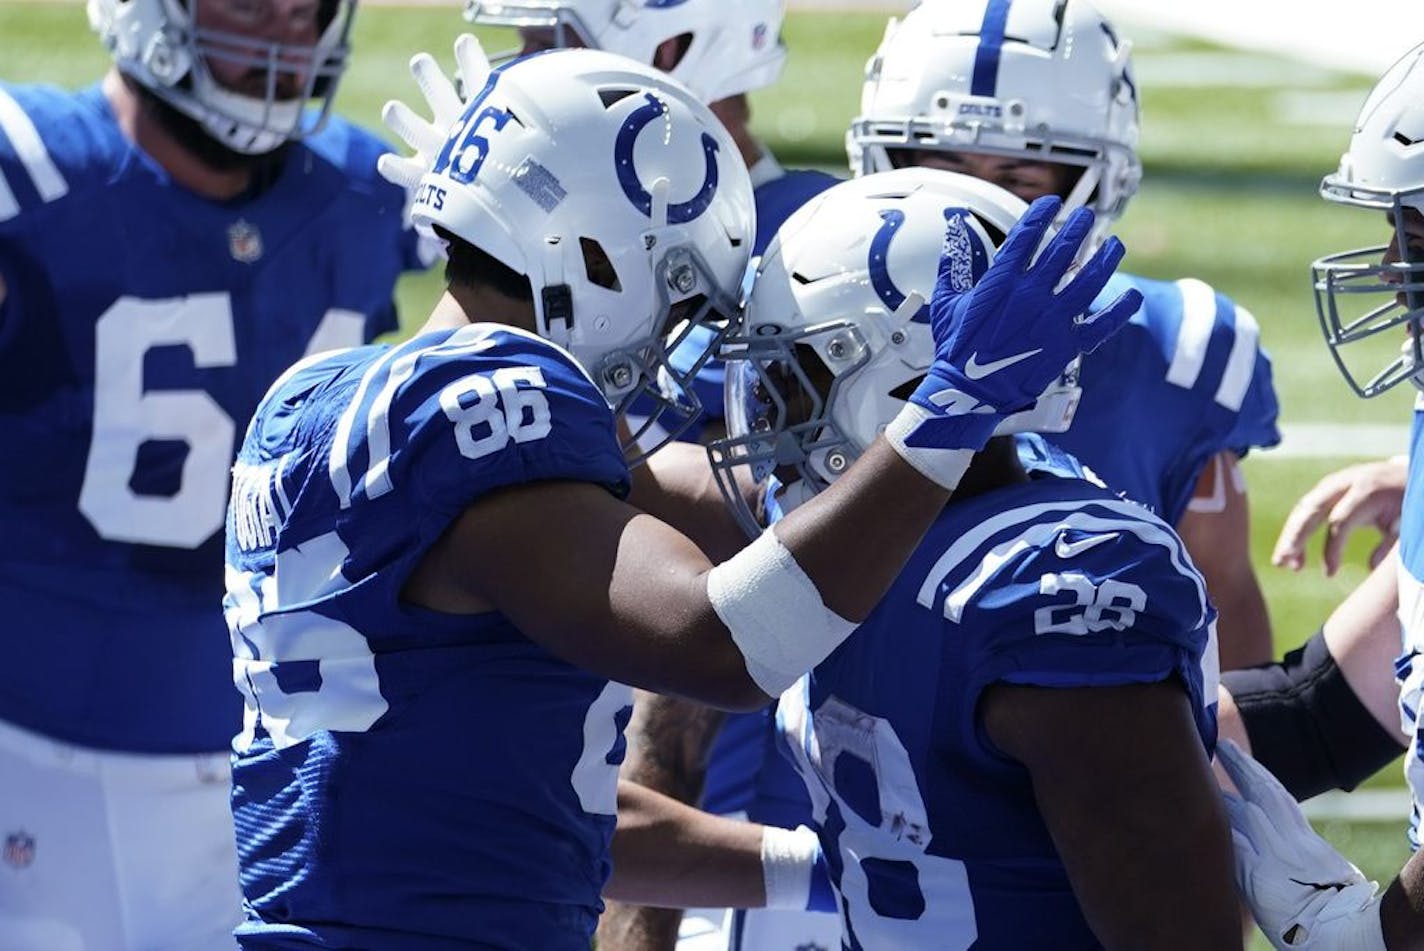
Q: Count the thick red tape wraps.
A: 0